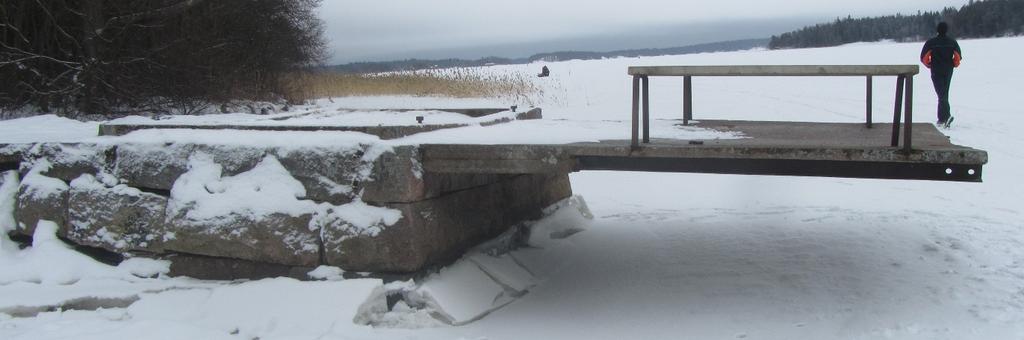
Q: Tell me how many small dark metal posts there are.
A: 2